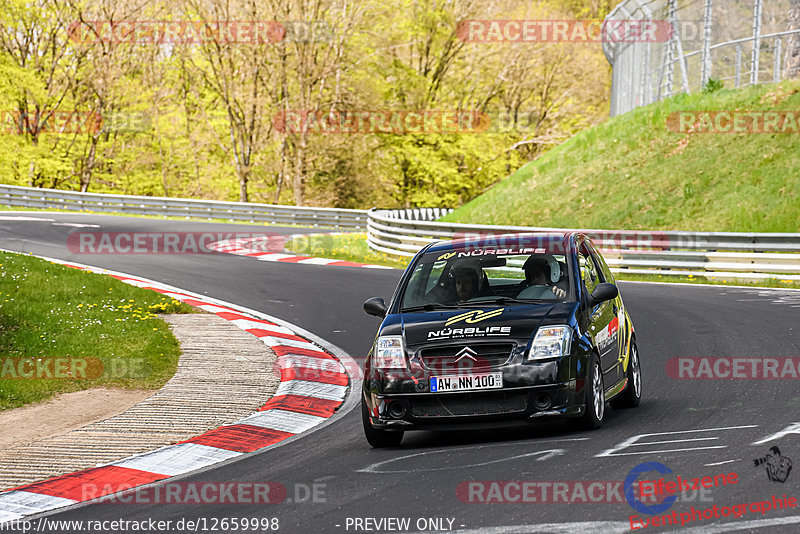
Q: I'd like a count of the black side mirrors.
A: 2